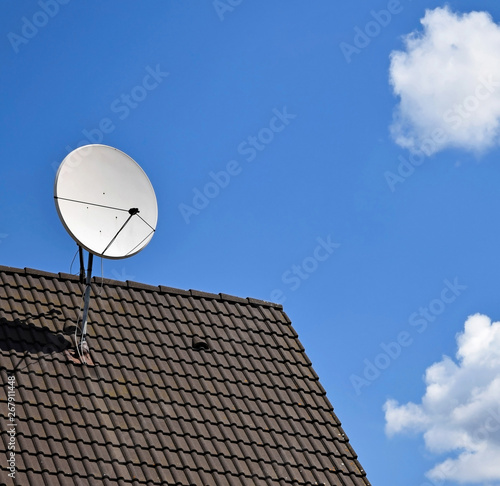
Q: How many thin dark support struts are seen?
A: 3